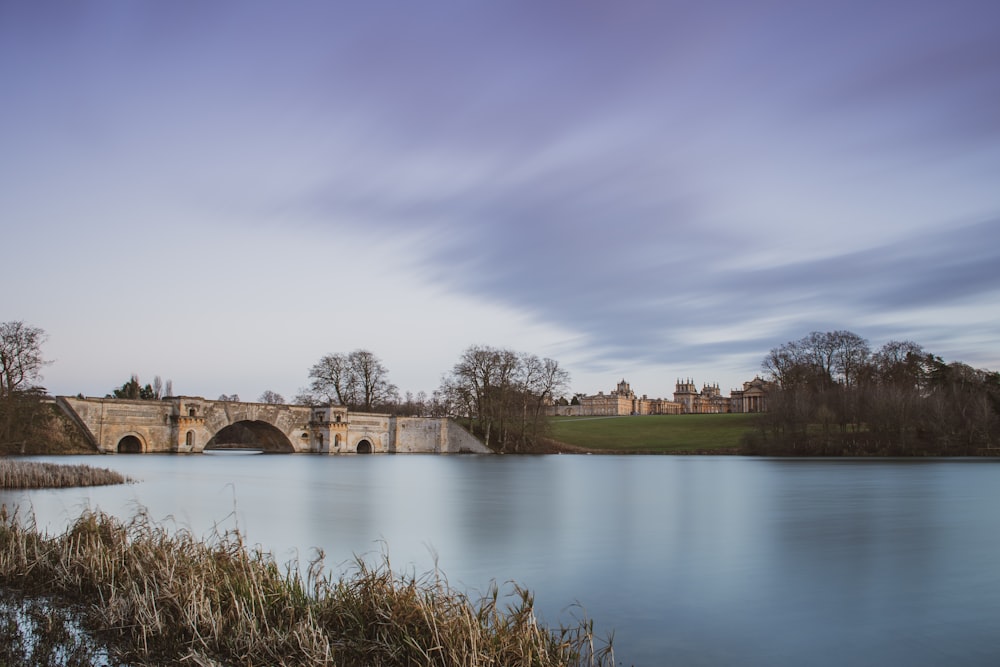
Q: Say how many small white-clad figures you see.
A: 0